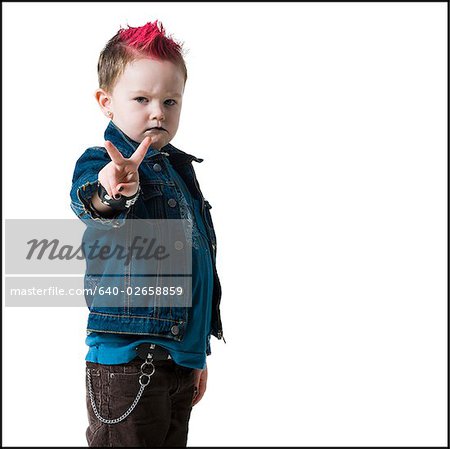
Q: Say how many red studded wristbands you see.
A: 0